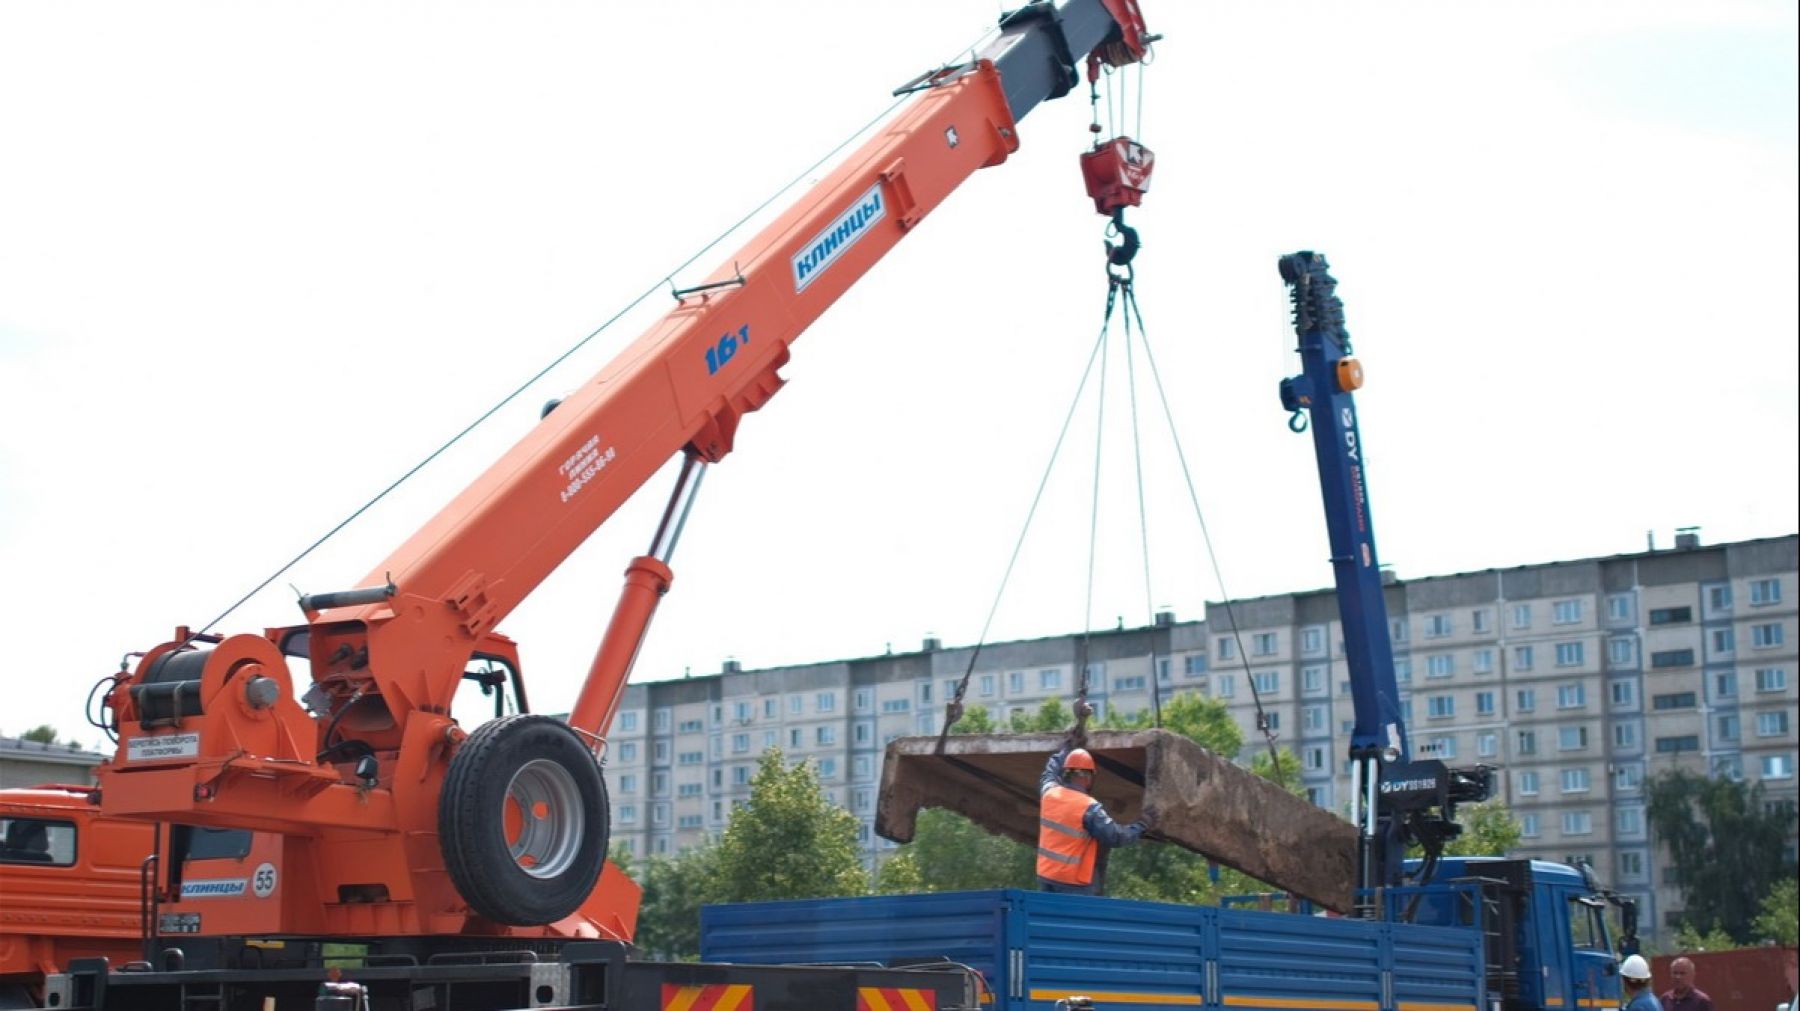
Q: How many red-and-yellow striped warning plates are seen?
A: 2